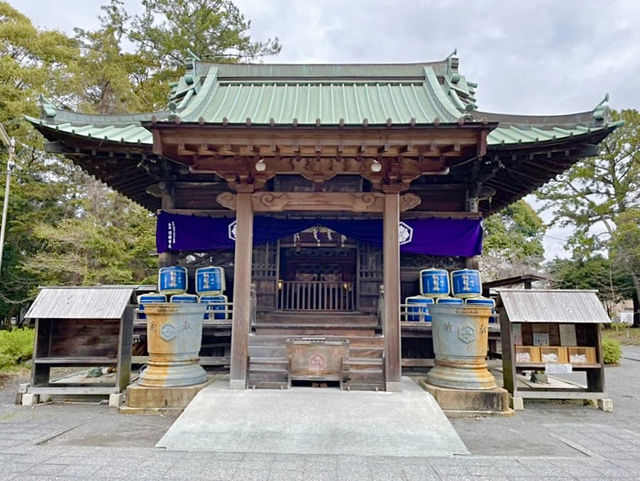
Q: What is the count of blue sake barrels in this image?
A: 10